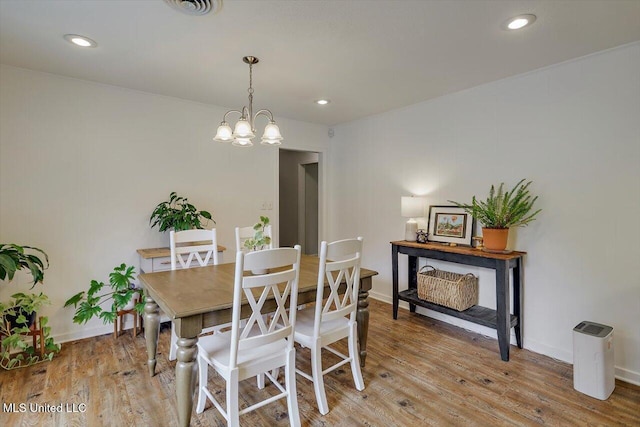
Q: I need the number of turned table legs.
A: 3